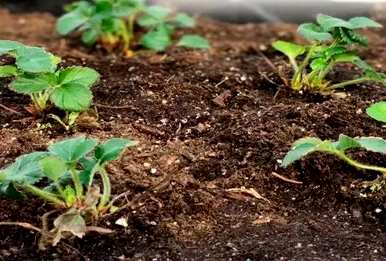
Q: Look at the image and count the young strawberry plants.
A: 5